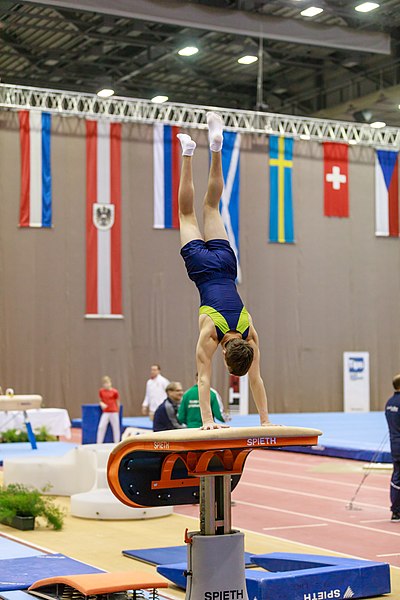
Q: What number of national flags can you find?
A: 7